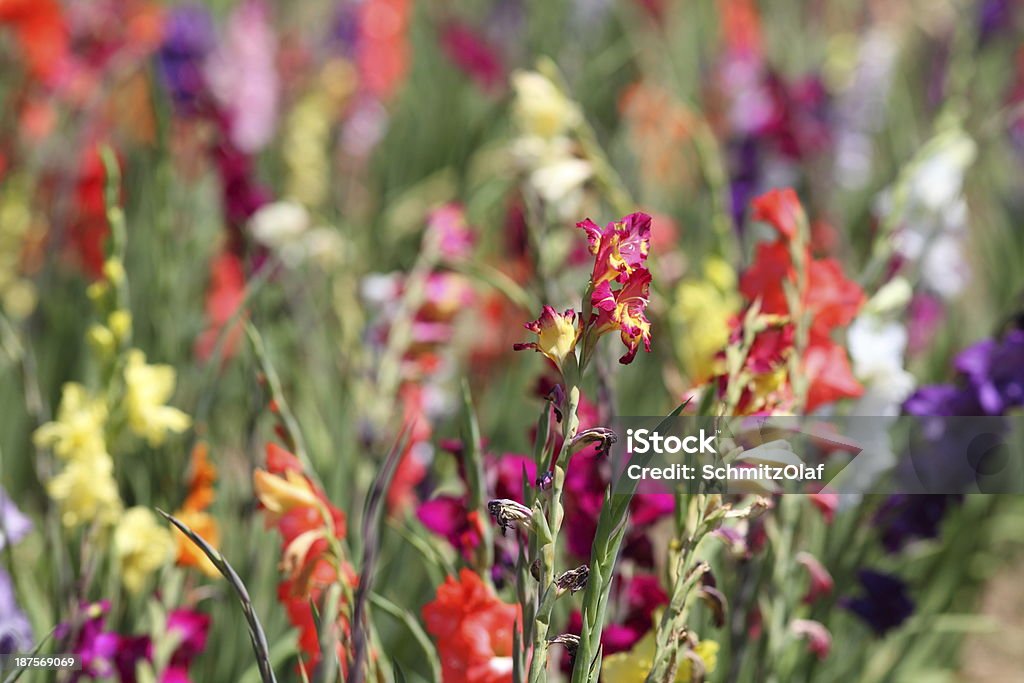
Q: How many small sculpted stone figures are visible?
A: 0